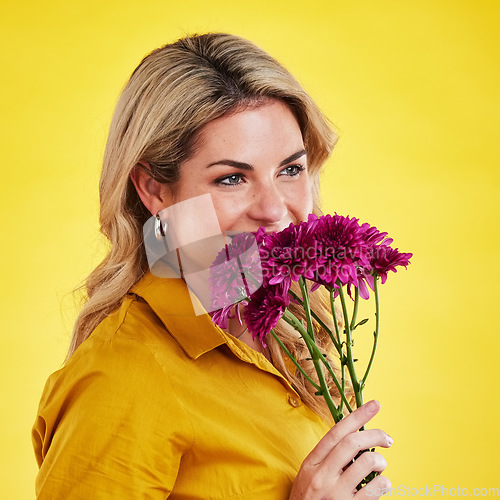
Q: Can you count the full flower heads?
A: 5